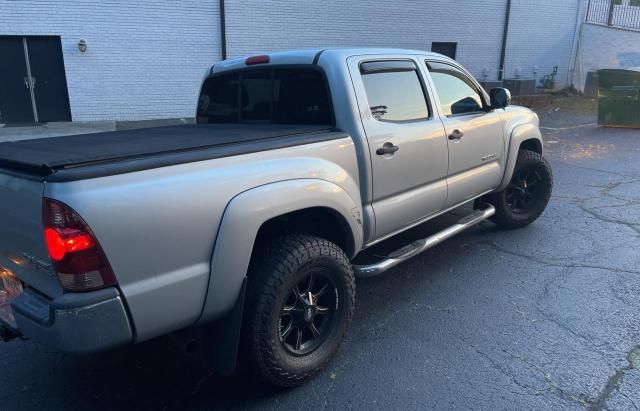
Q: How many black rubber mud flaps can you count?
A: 1